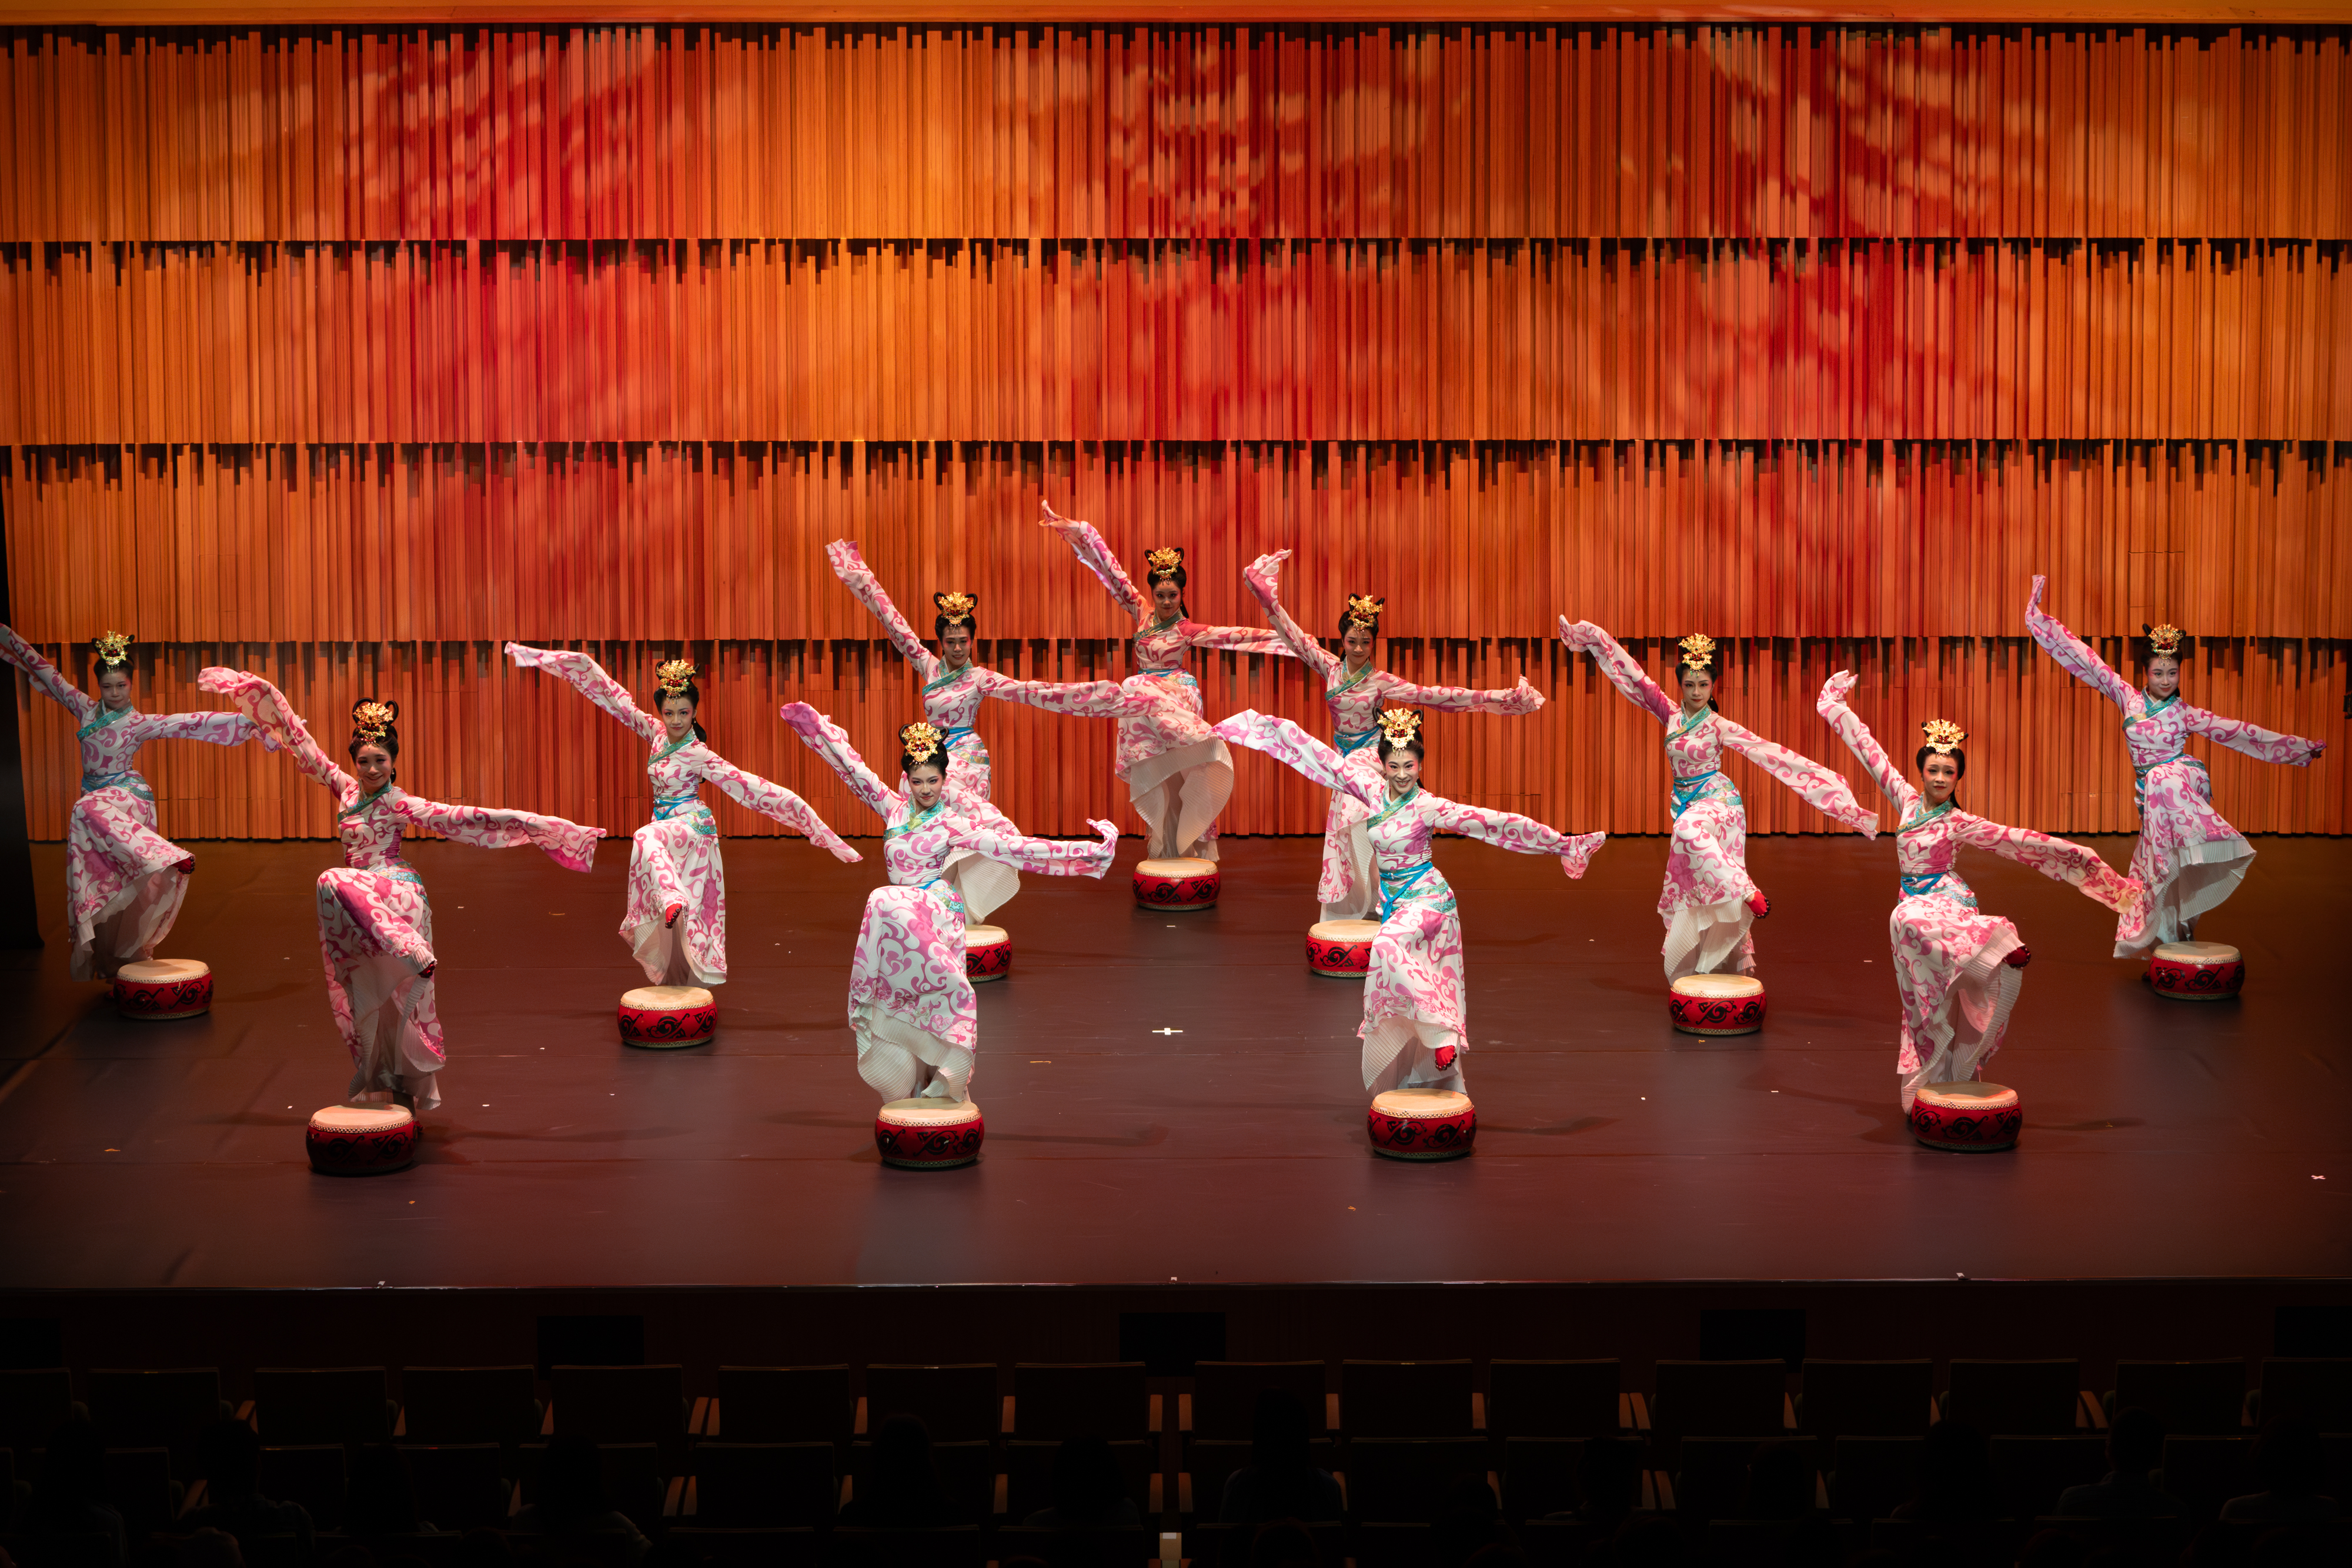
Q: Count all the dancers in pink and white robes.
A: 11